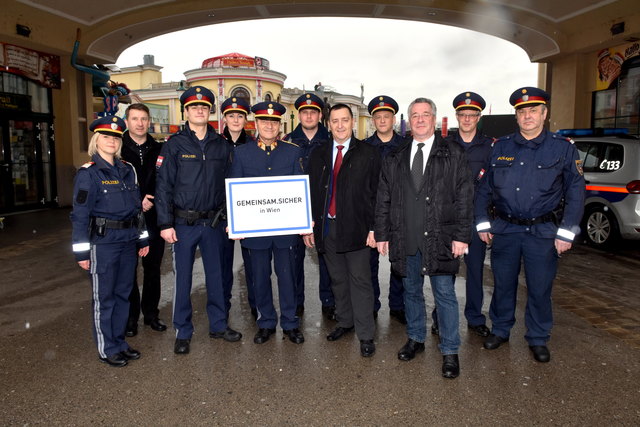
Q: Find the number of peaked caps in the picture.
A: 8